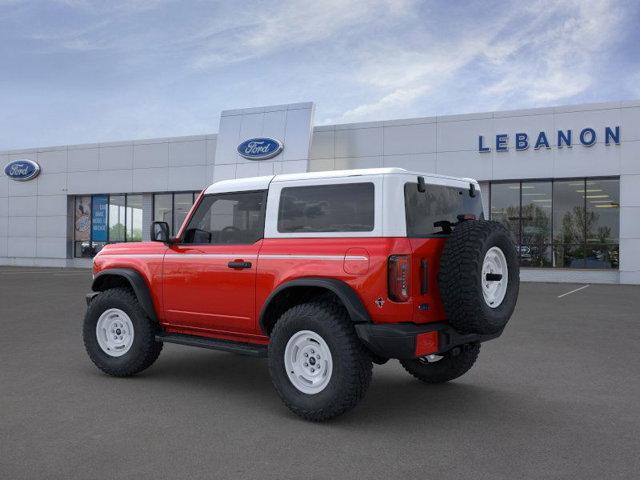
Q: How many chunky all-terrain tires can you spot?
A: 4